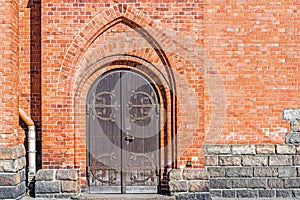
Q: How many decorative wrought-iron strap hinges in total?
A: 4